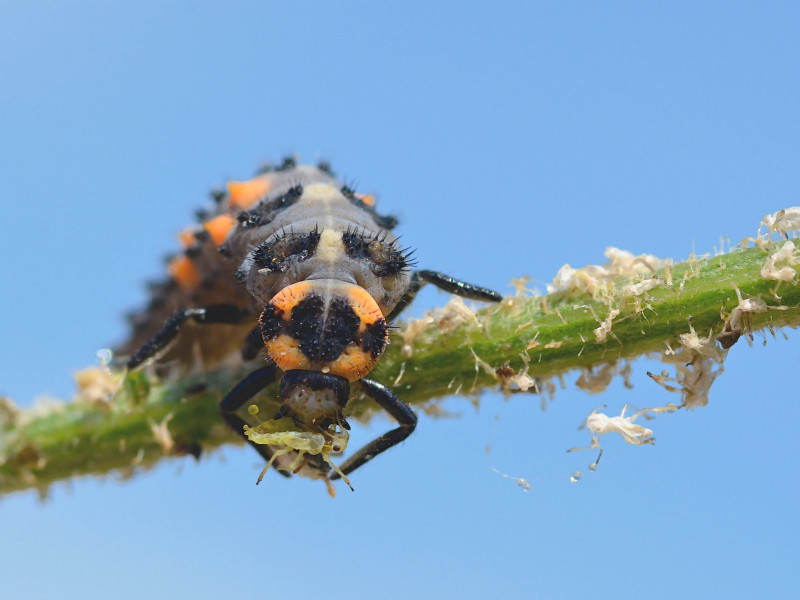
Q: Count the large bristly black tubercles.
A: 4